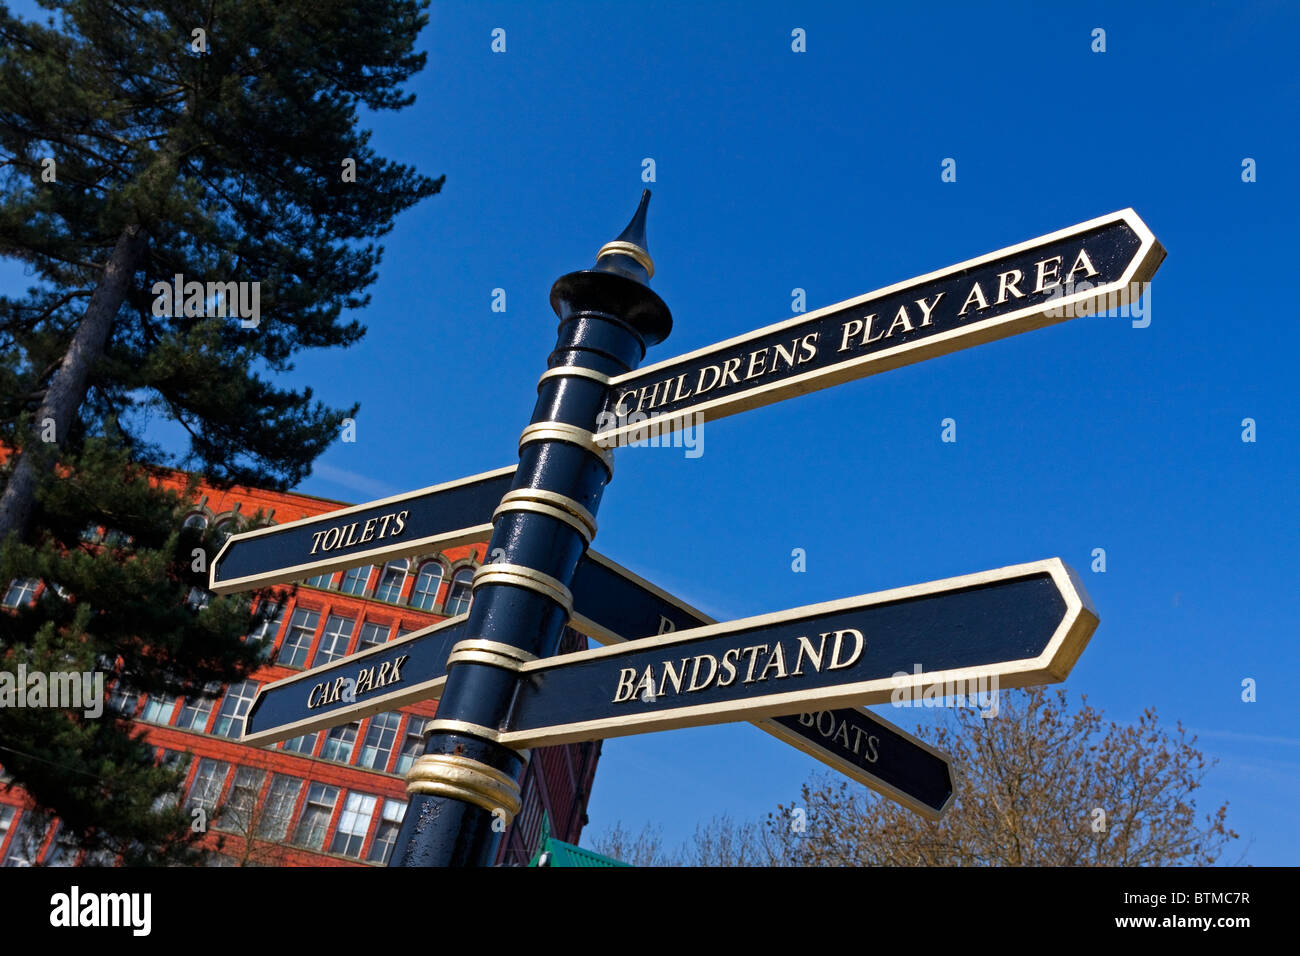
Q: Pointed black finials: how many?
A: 1